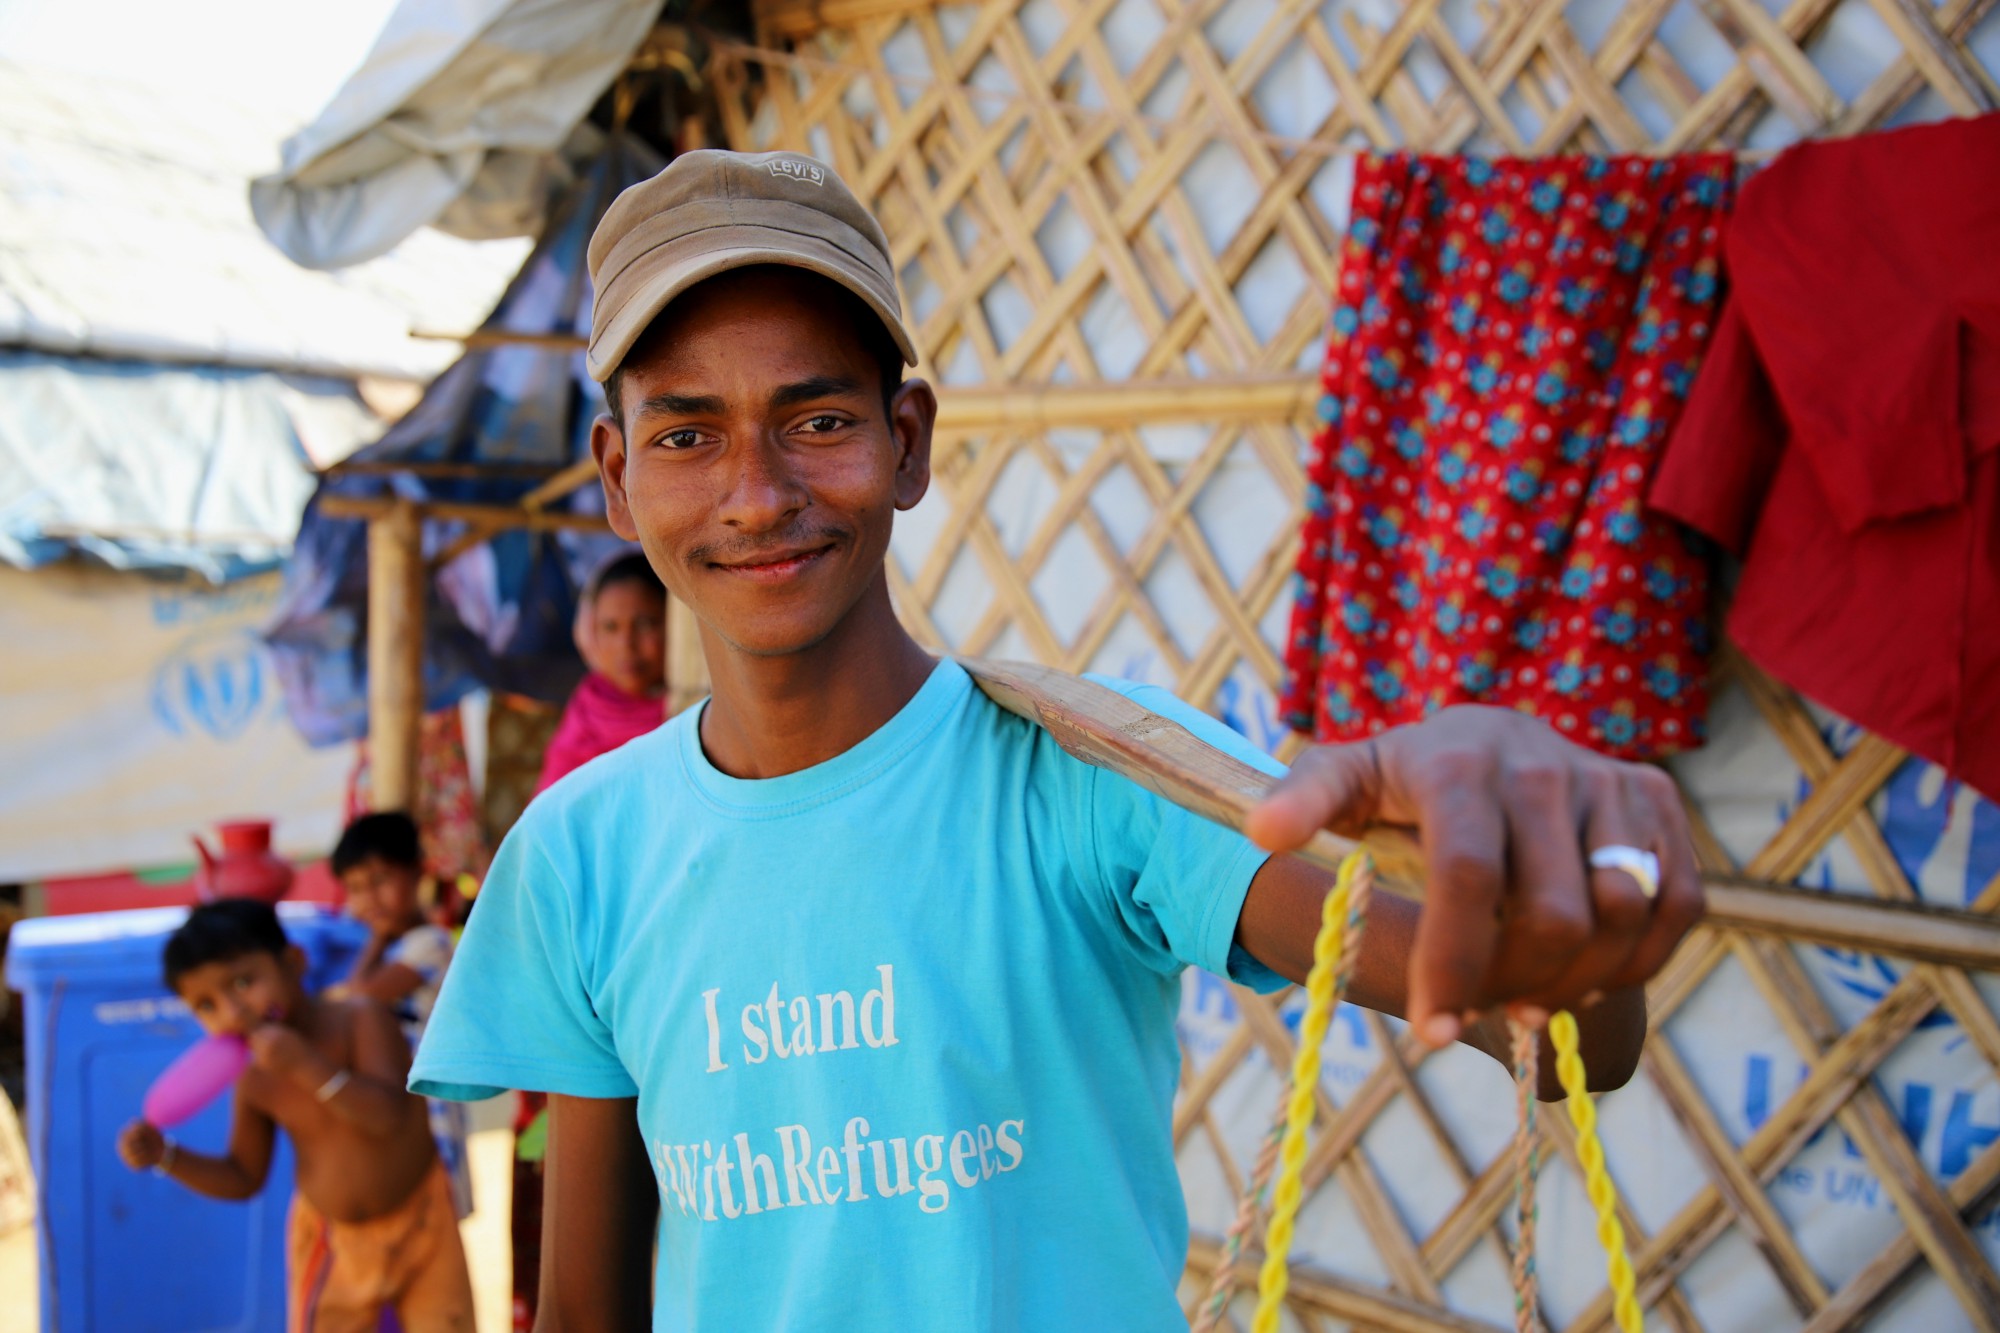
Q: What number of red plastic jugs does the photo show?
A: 1